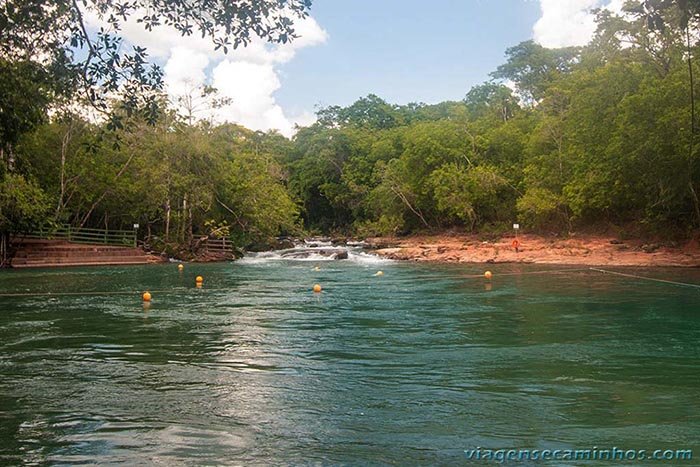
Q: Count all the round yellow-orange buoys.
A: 7